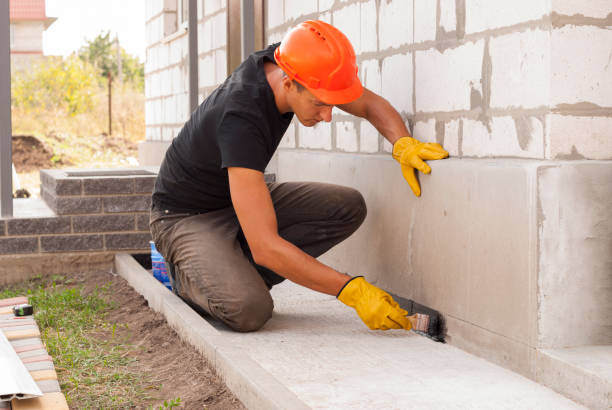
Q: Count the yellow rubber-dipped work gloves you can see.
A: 2